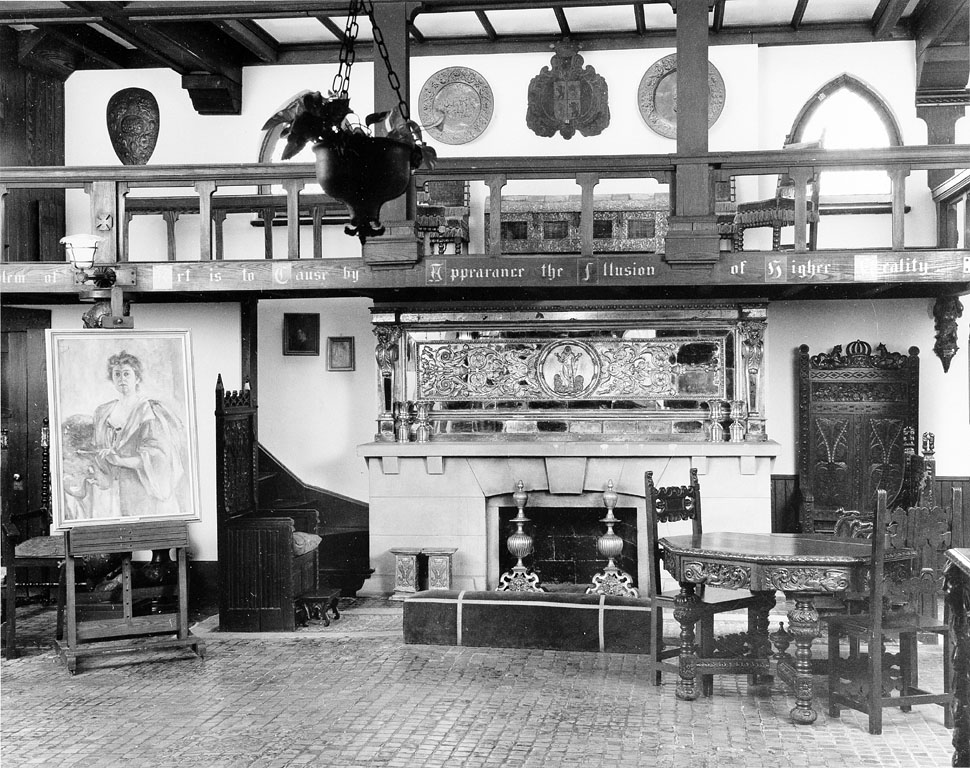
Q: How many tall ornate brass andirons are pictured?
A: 2